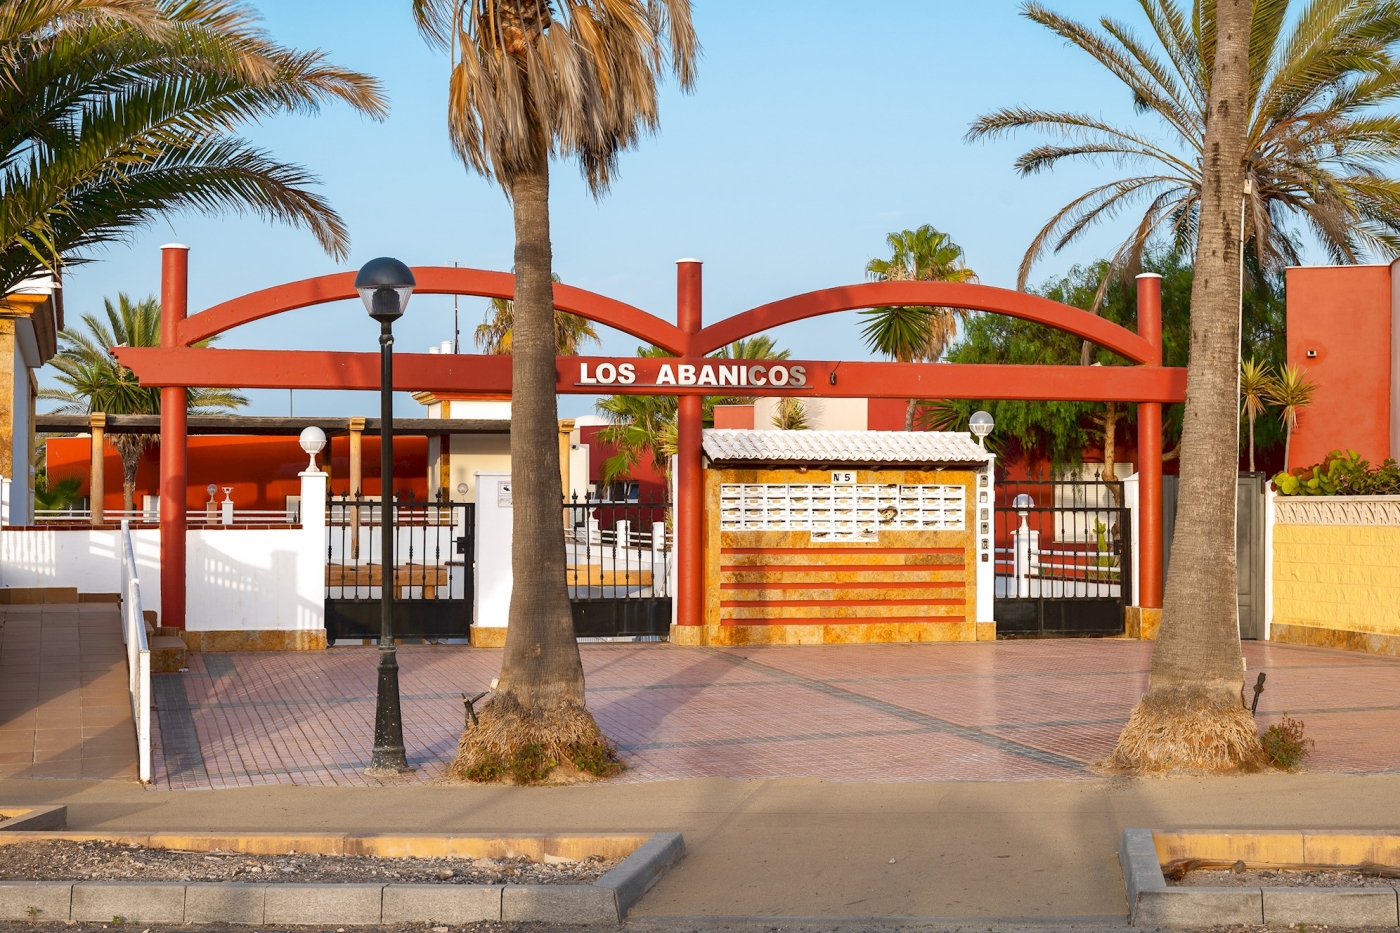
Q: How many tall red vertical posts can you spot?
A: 3